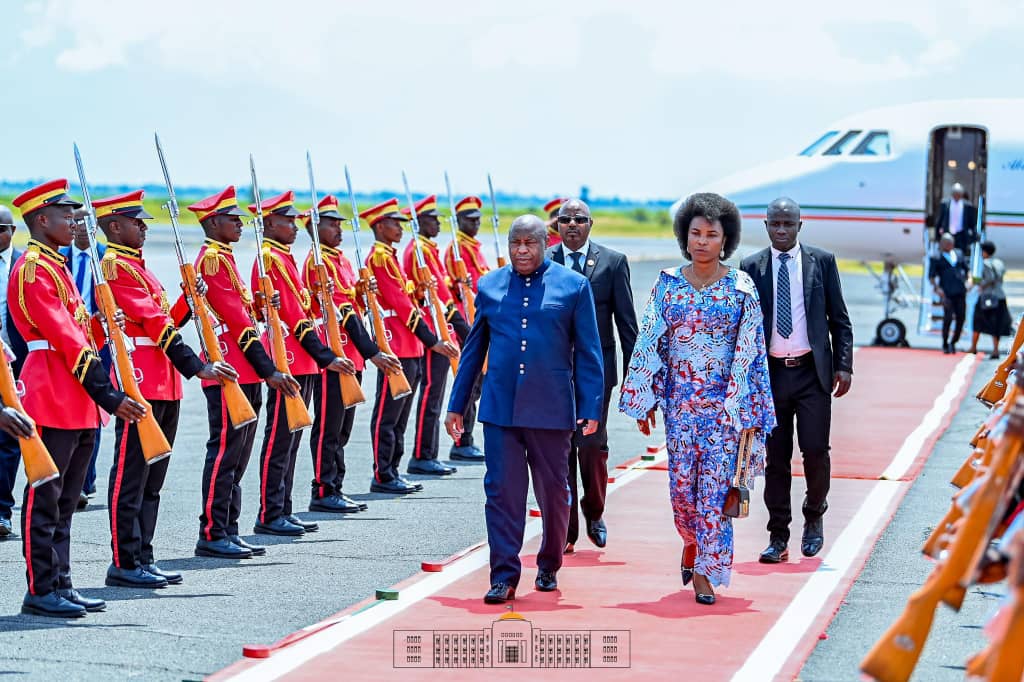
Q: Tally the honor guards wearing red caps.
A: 9